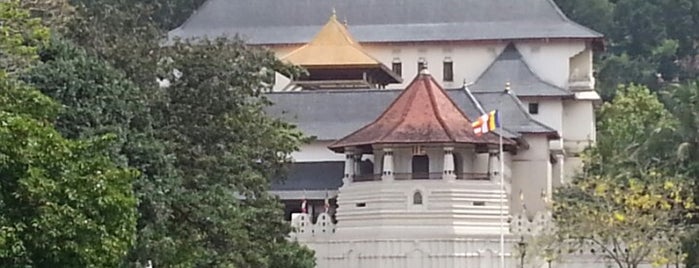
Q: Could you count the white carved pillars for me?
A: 4